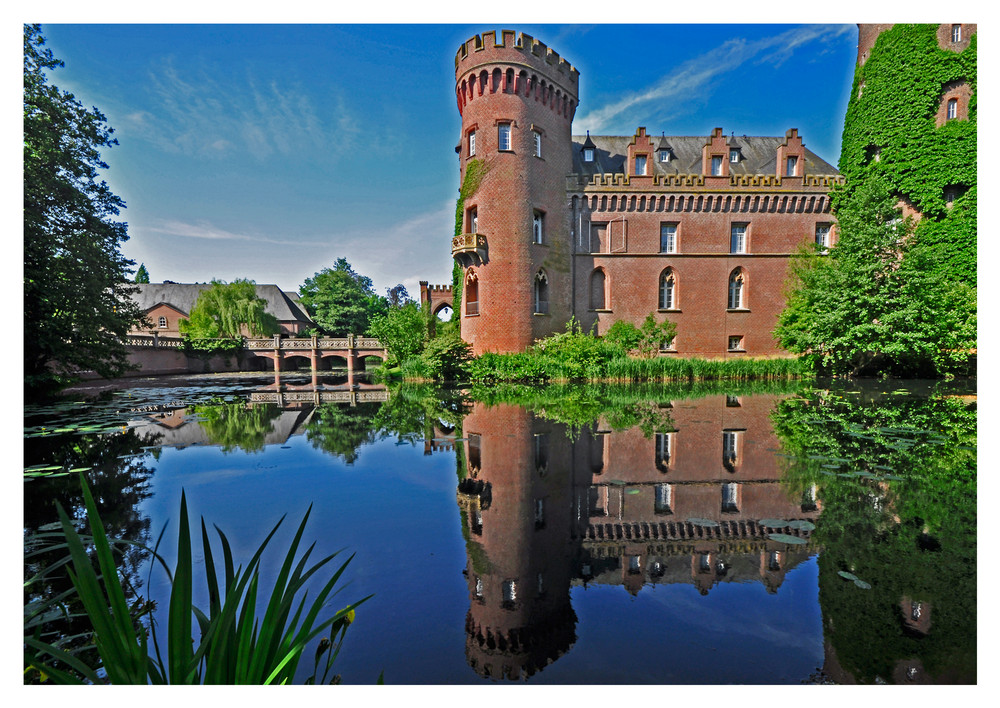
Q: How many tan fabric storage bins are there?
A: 0